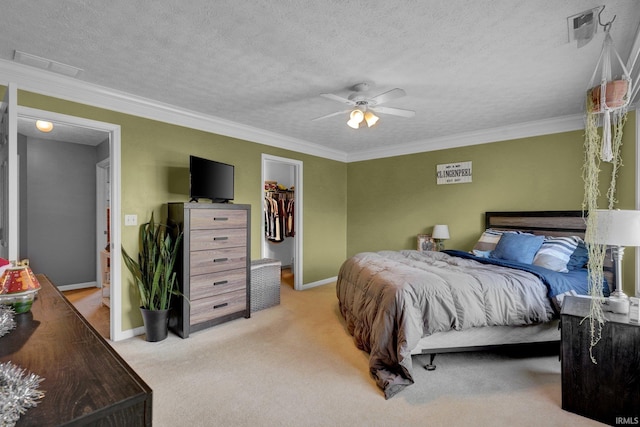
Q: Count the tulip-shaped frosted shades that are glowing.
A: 3